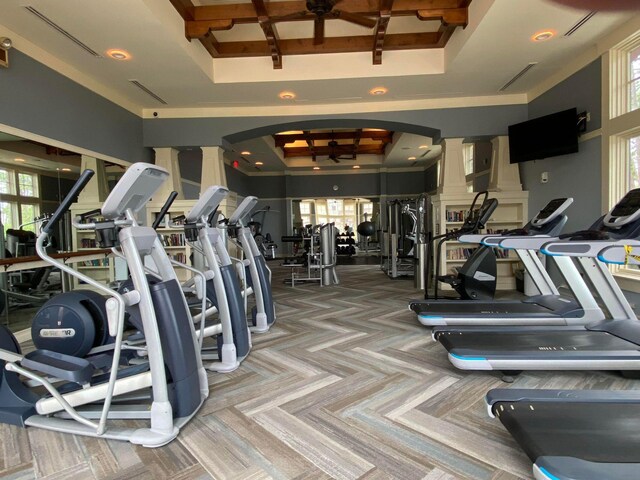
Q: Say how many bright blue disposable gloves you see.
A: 0